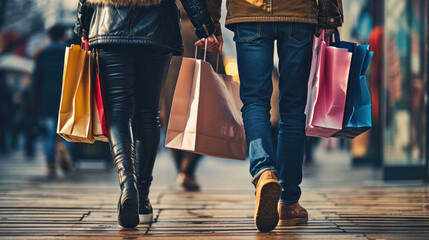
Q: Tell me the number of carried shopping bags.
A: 5